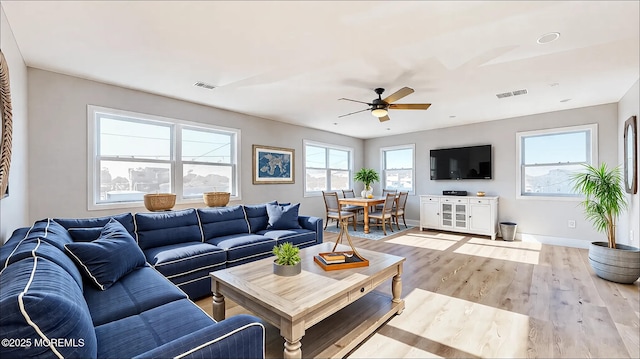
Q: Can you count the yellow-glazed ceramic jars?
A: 0